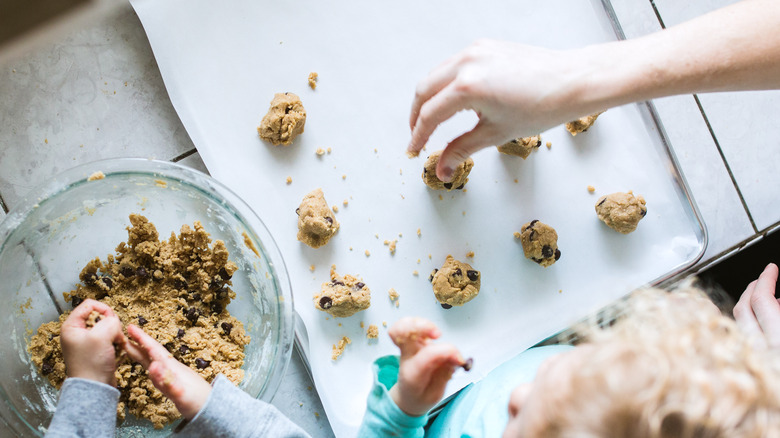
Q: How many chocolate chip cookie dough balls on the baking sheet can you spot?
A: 9